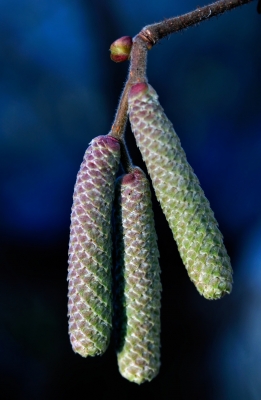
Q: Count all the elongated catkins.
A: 3